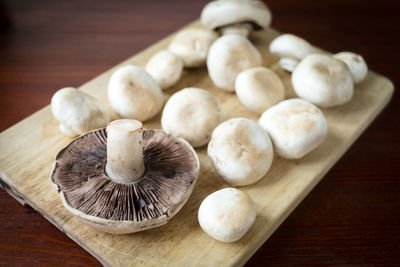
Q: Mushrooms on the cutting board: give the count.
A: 15